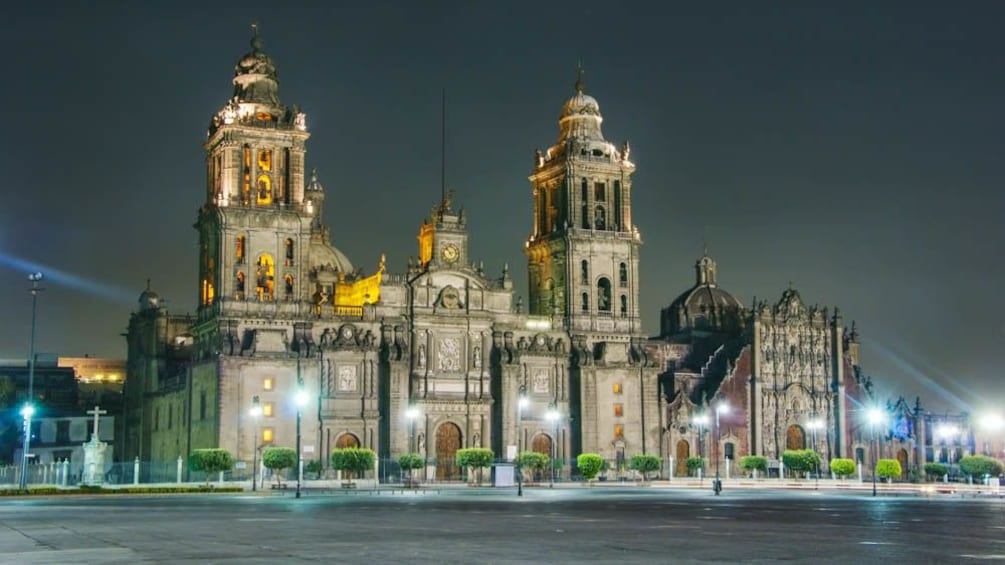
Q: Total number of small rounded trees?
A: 15